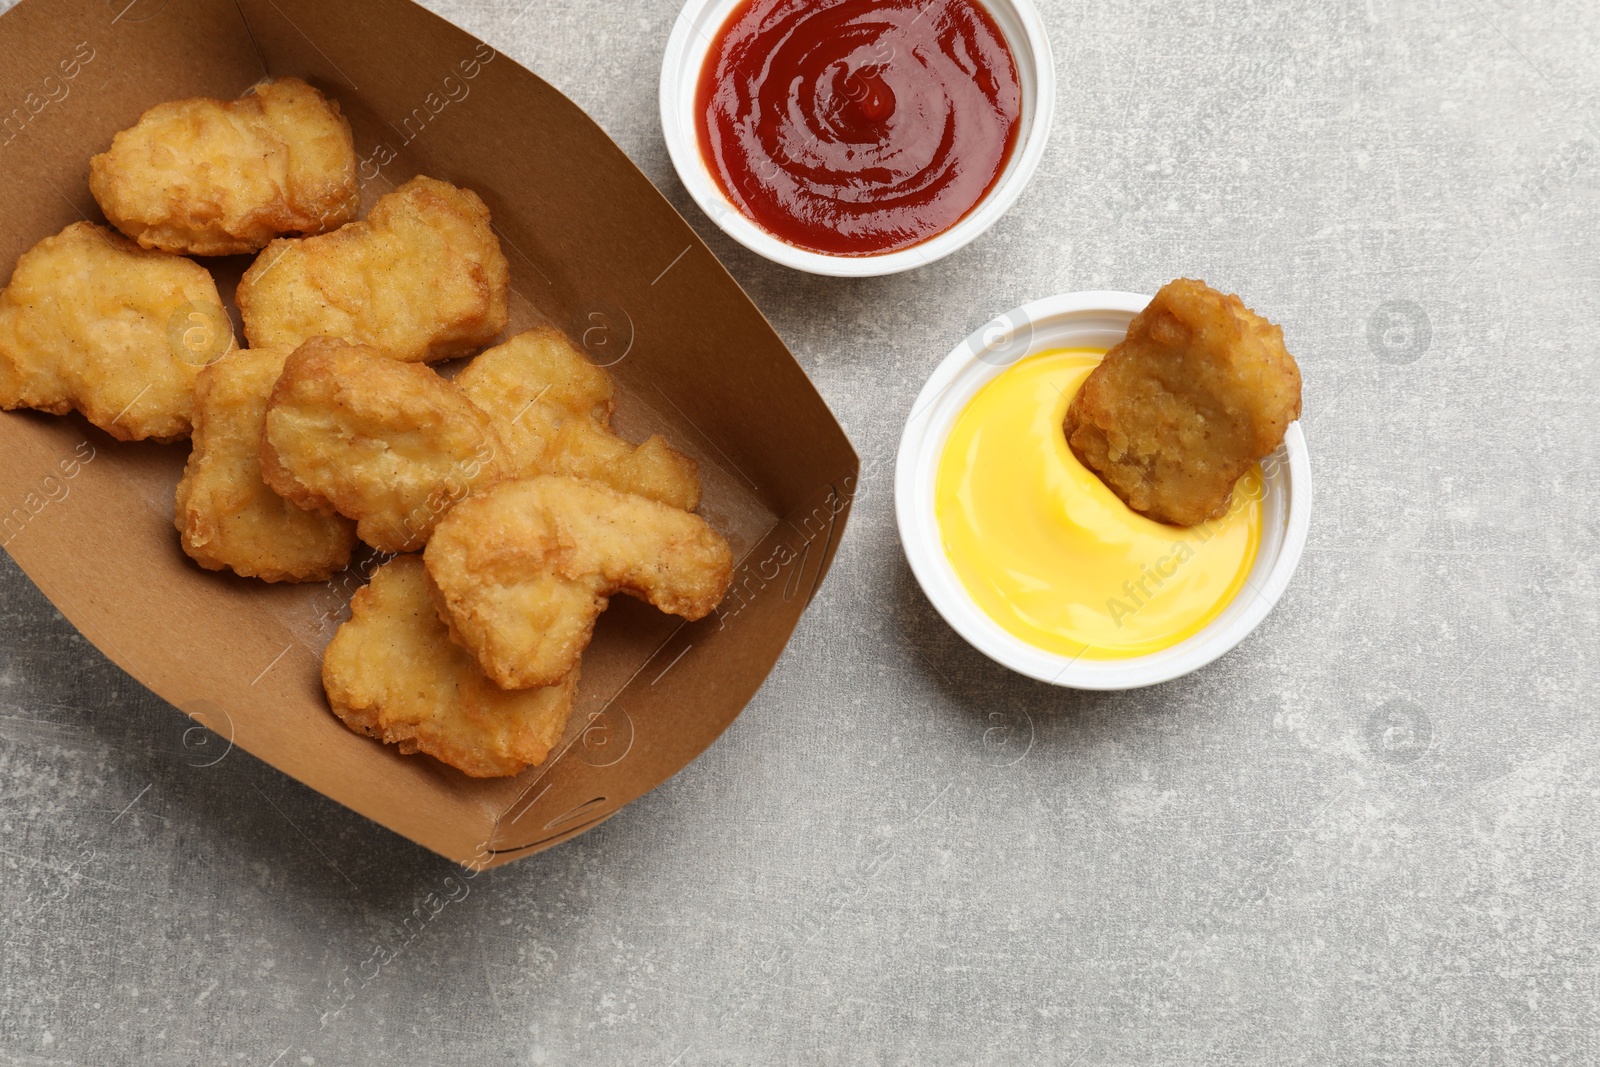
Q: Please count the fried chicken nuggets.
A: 9